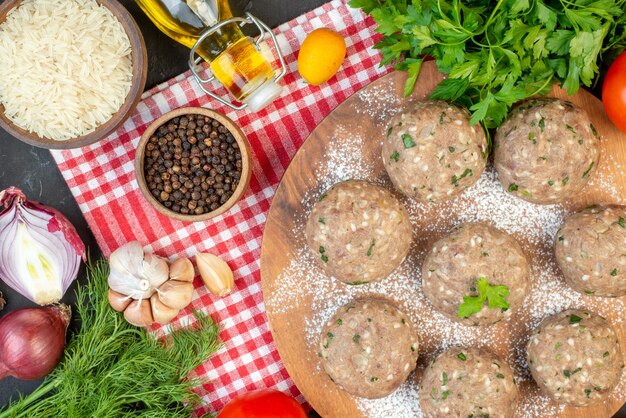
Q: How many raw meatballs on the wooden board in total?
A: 8